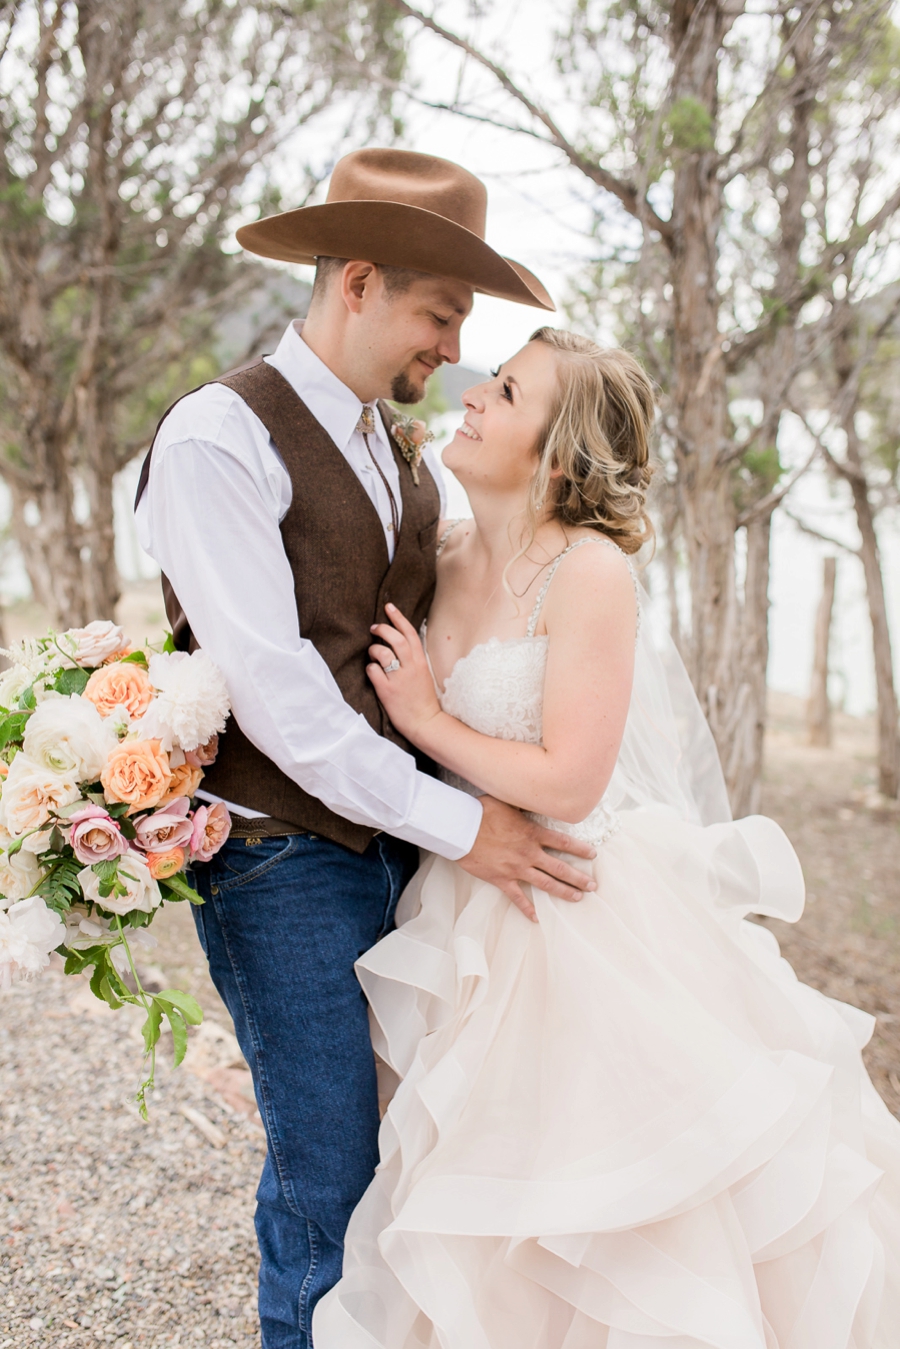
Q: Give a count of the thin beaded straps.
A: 2